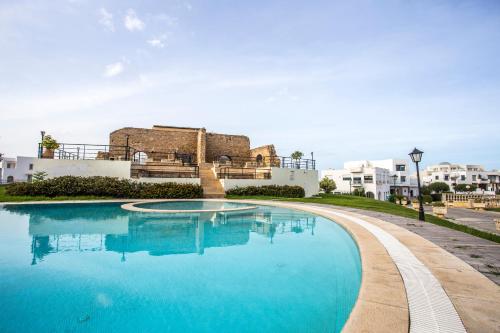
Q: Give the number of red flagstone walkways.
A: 0